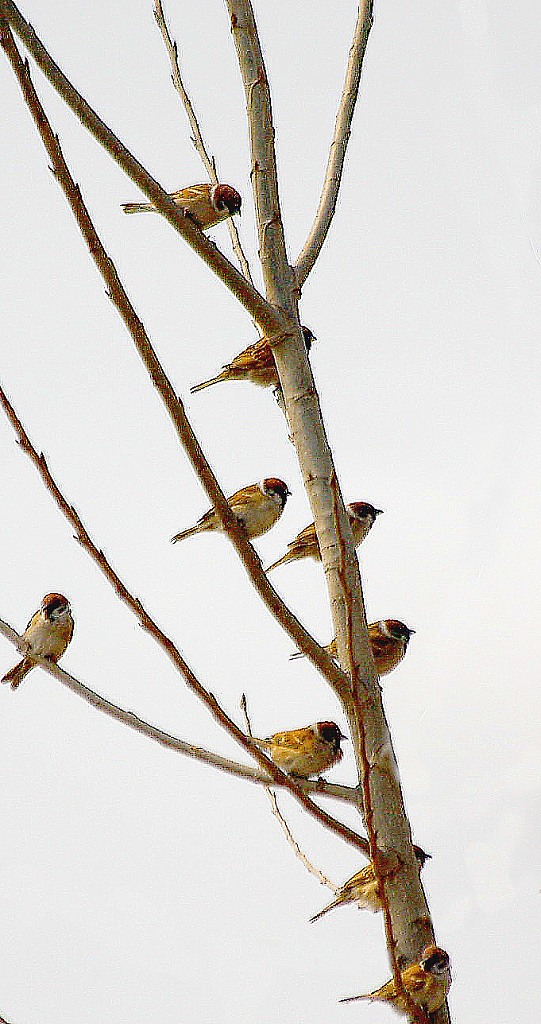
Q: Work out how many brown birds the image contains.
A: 9